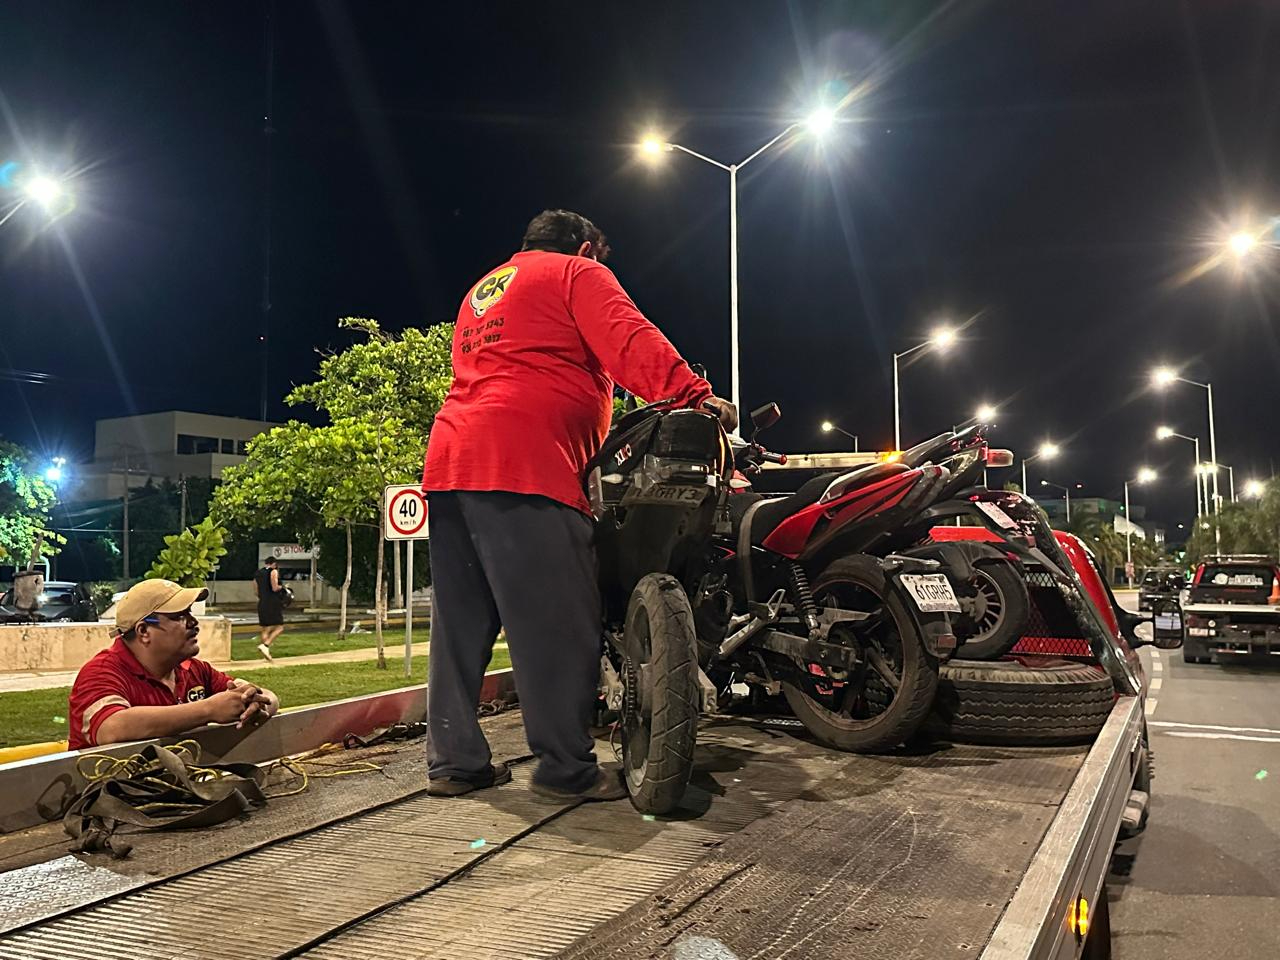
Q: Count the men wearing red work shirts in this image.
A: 2